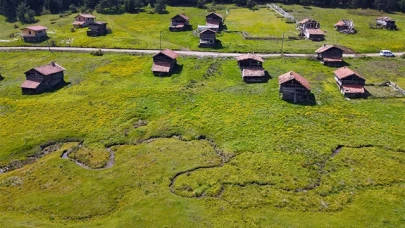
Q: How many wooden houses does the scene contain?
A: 15